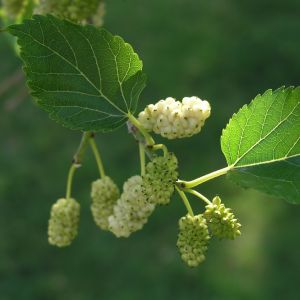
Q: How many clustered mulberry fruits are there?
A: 7